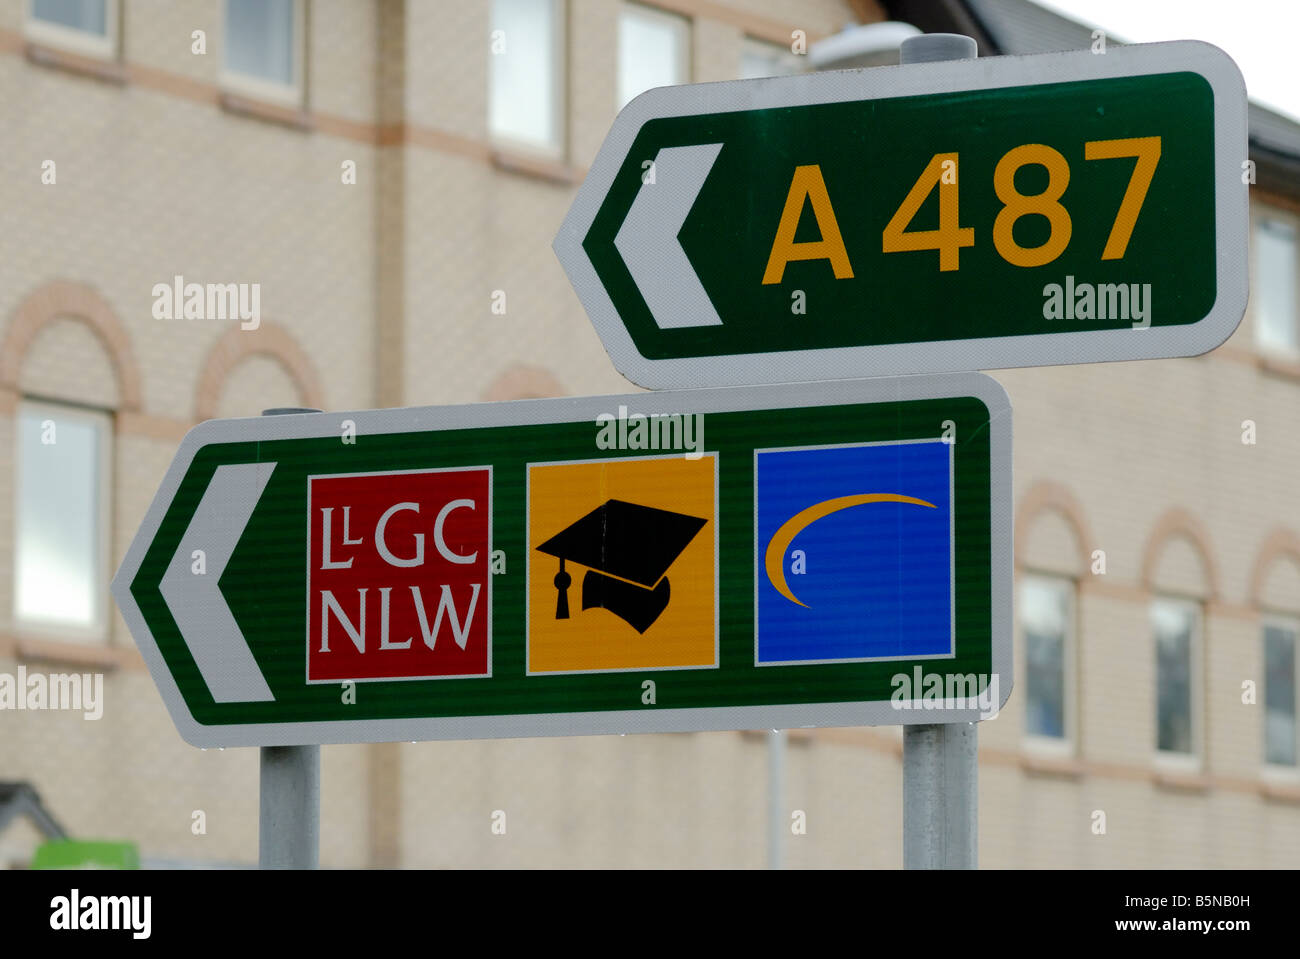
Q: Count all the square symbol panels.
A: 3